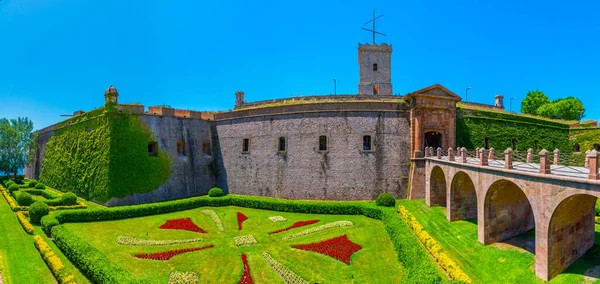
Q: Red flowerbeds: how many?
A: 6